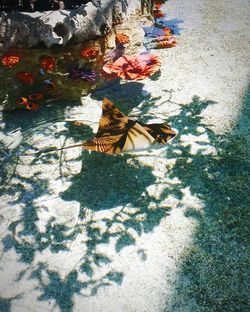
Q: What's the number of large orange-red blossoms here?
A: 1